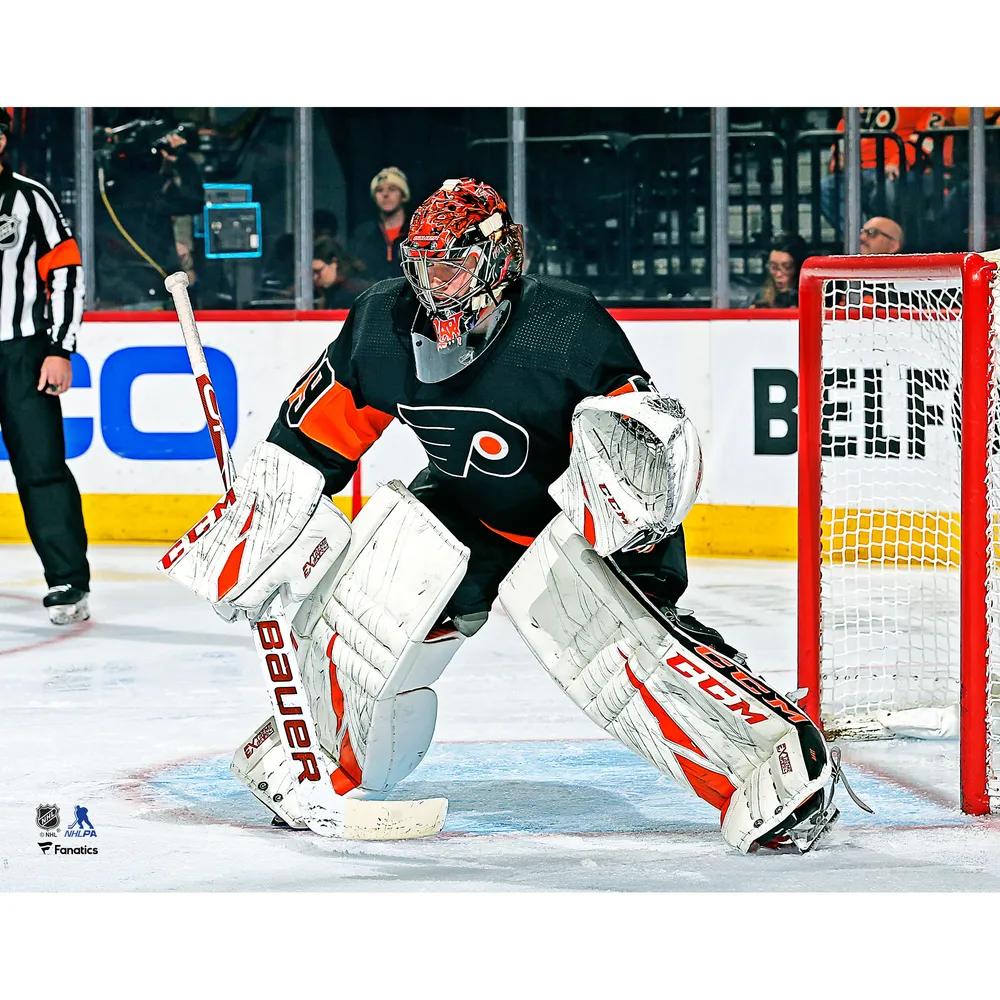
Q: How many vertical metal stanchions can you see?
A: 6